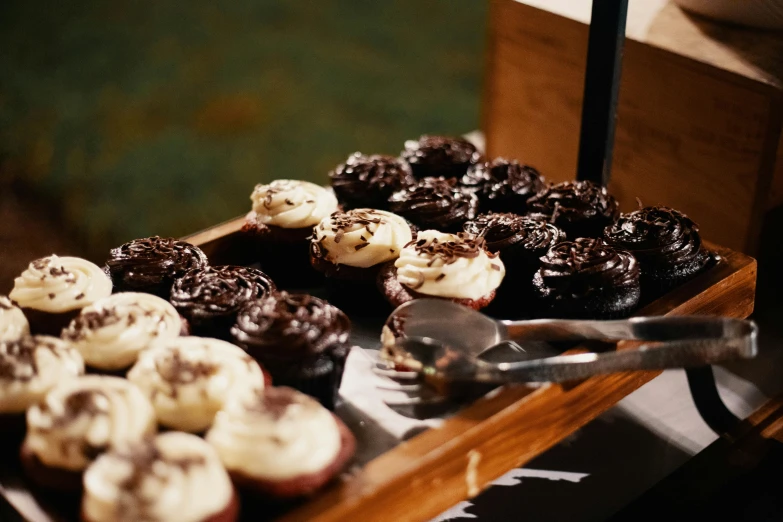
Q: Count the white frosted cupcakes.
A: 11